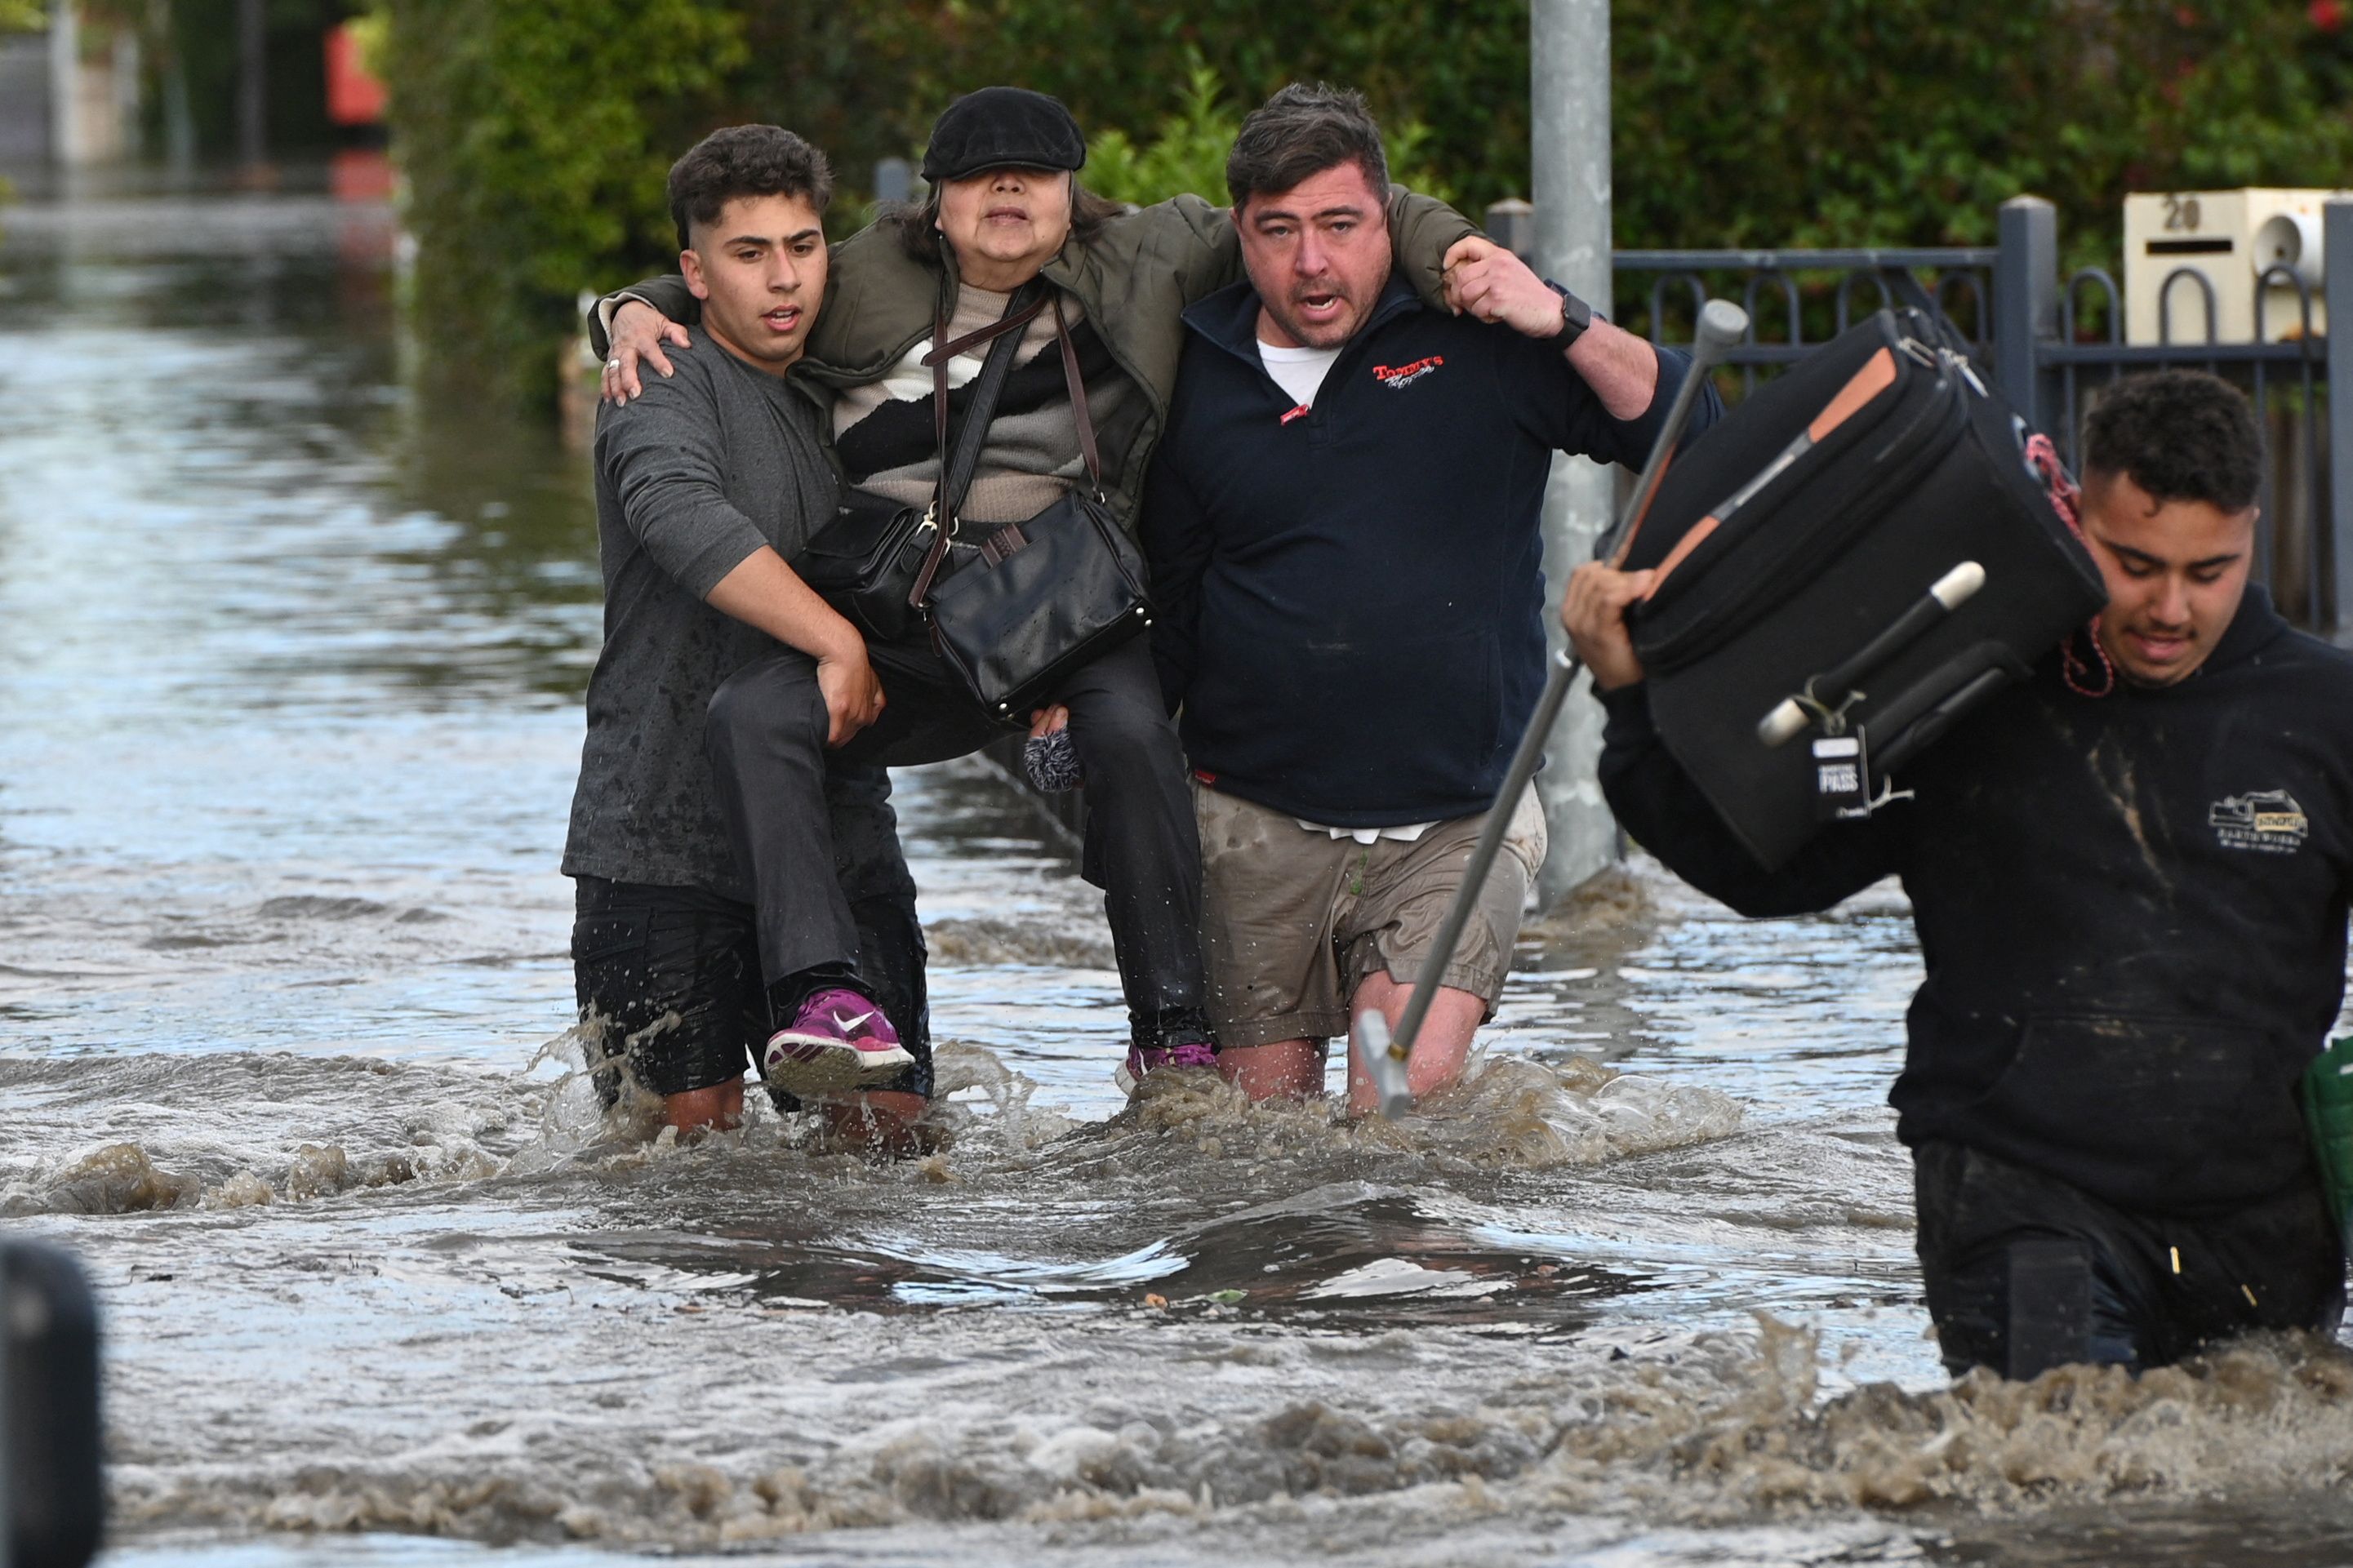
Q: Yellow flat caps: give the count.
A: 0